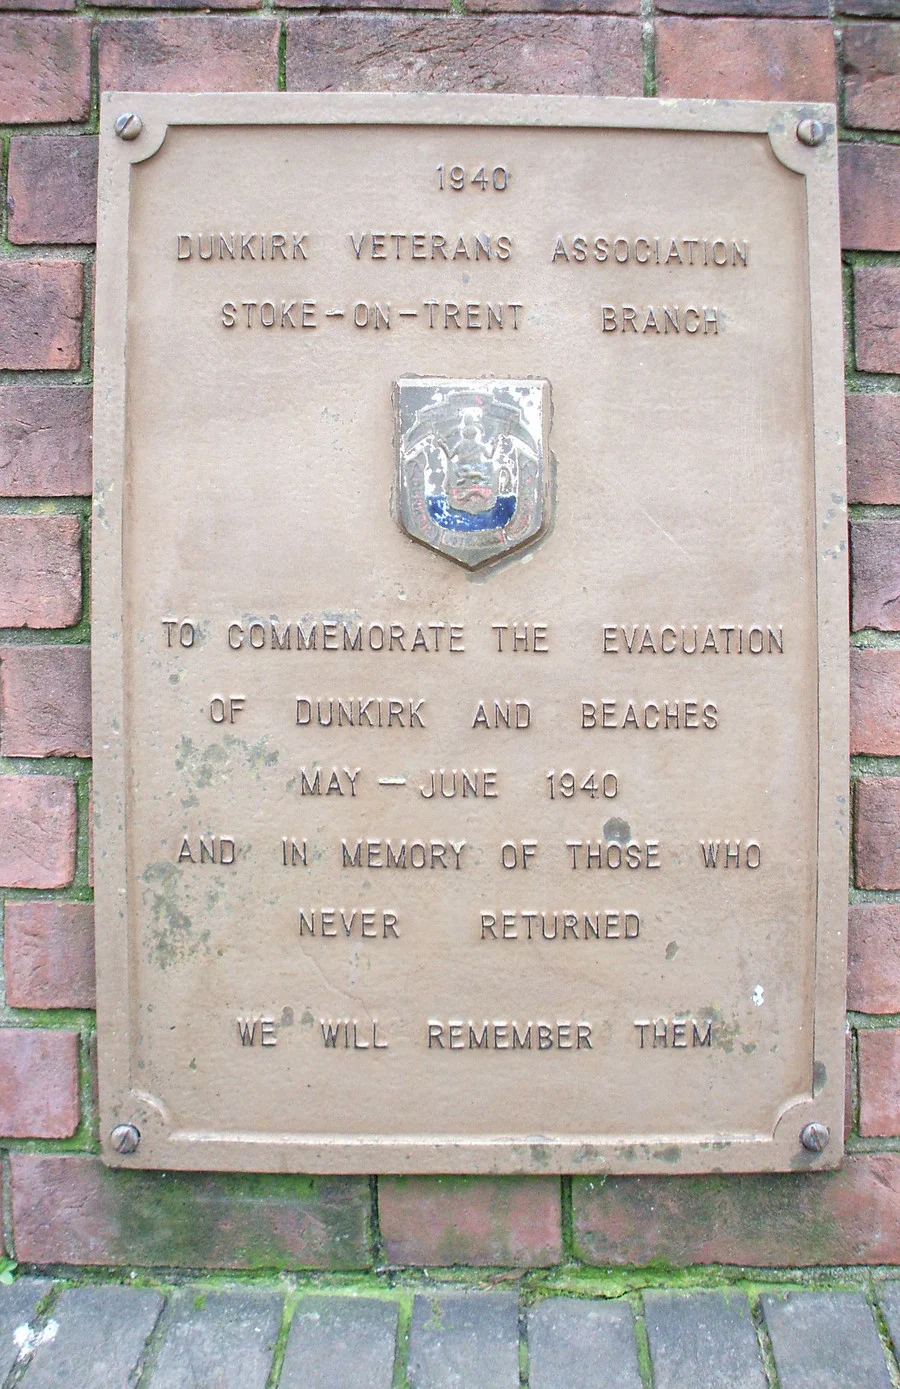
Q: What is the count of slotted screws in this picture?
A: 4